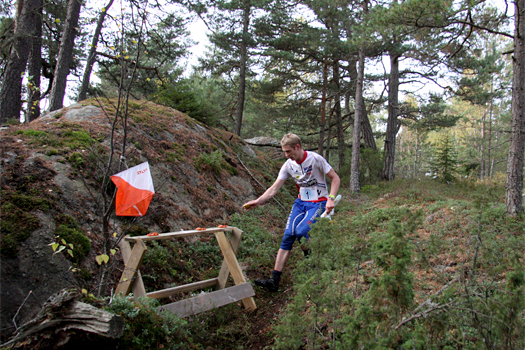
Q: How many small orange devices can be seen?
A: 3